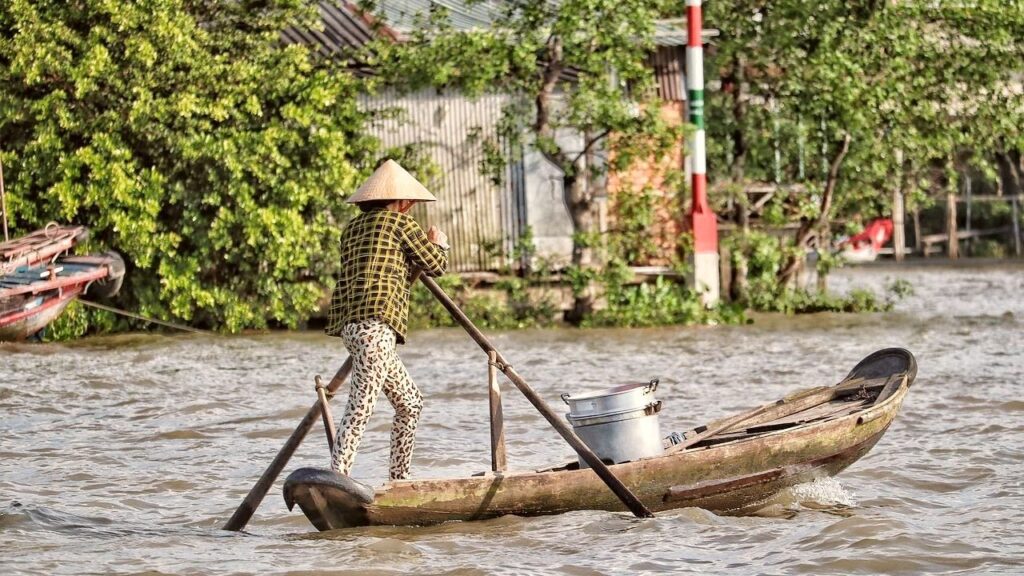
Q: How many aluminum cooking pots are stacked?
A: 2